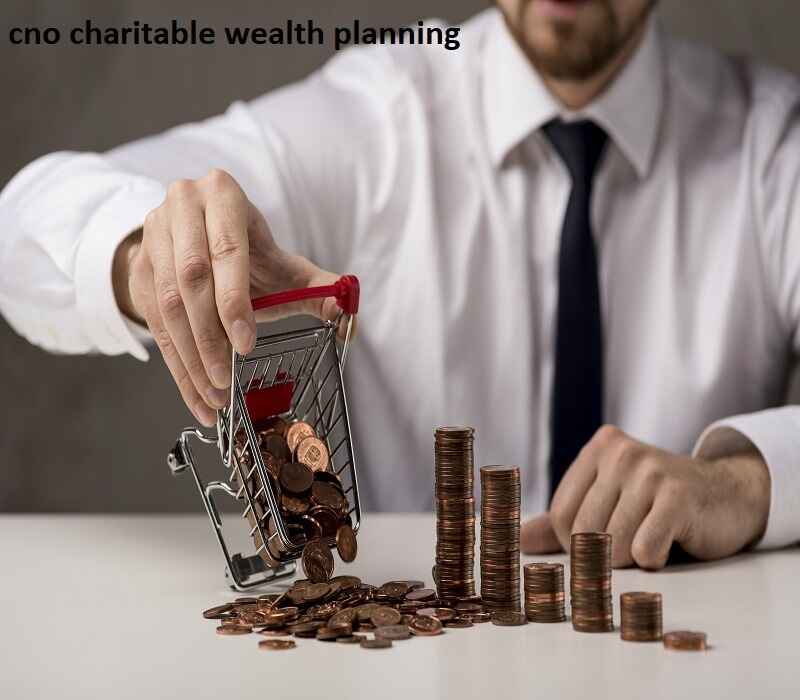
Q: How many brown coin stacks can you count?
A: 6